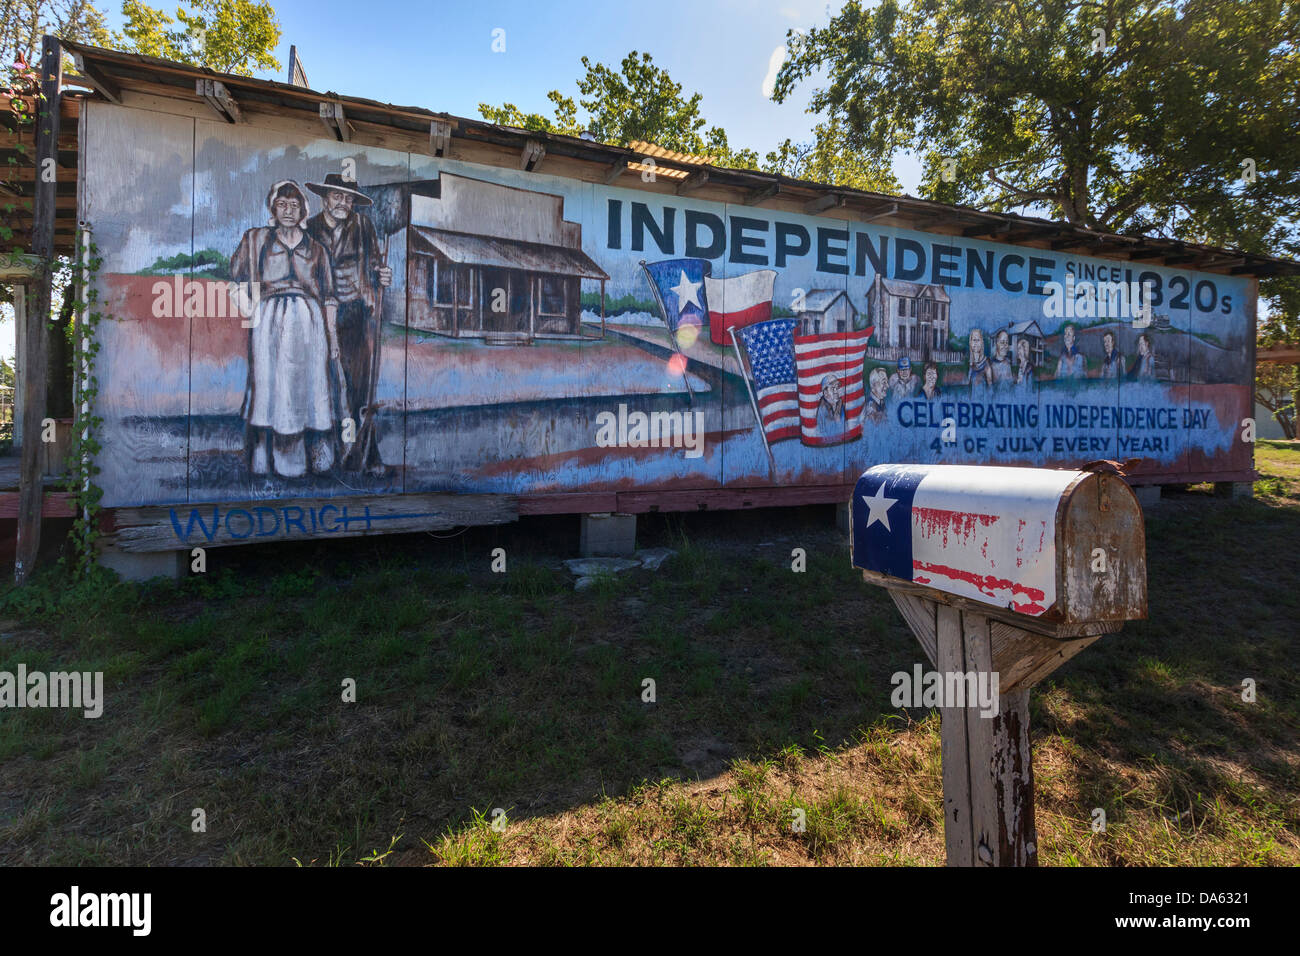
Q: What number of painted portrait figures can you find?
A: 12